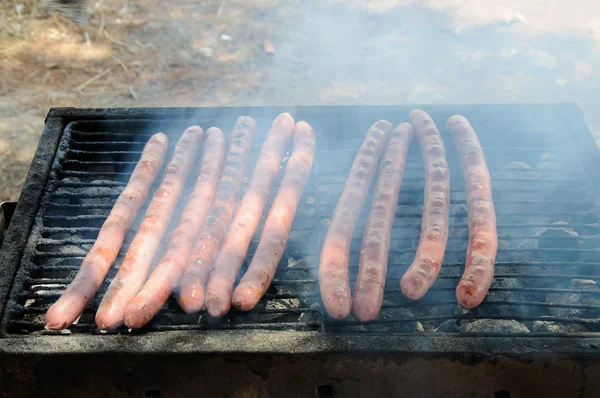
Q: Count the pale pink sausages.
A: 10